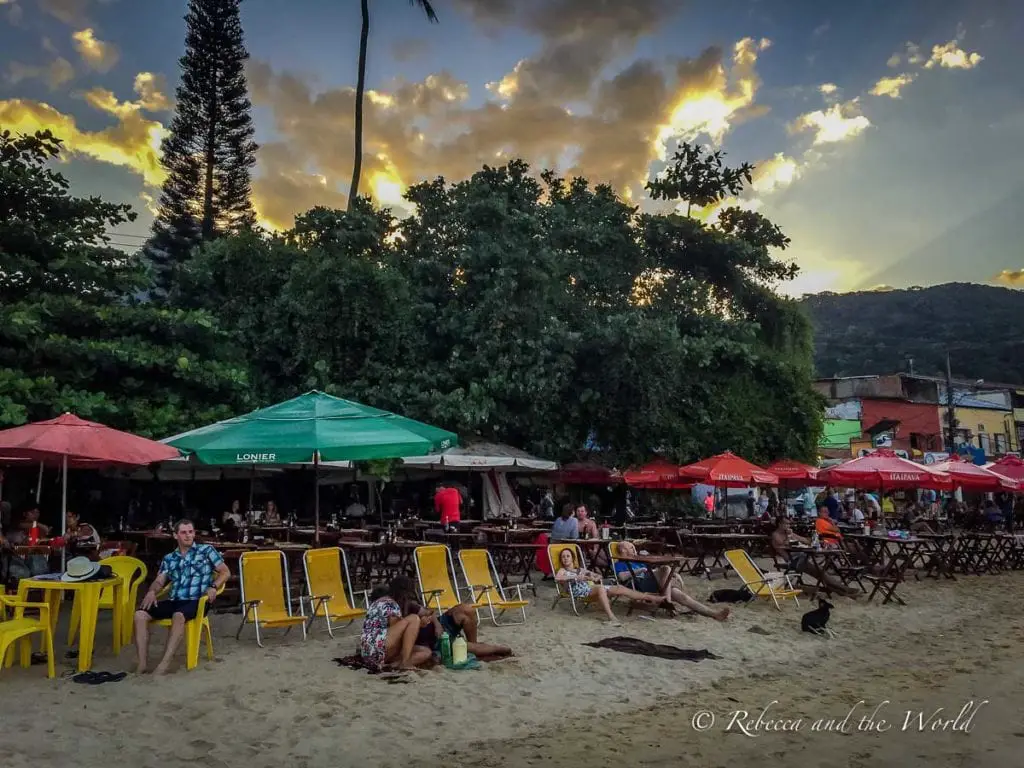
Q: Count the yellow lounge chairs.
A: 7